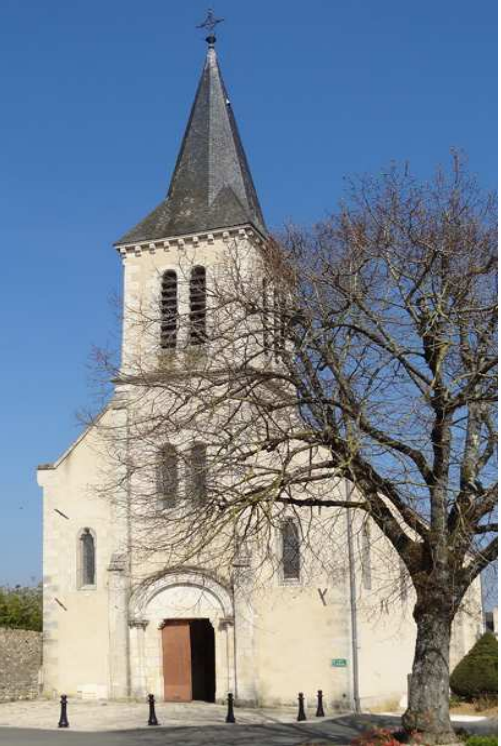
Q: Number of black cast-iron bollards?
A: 5